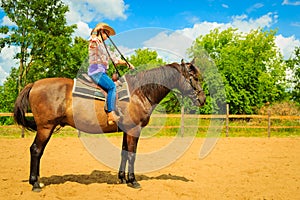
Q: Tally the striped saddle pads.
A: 1